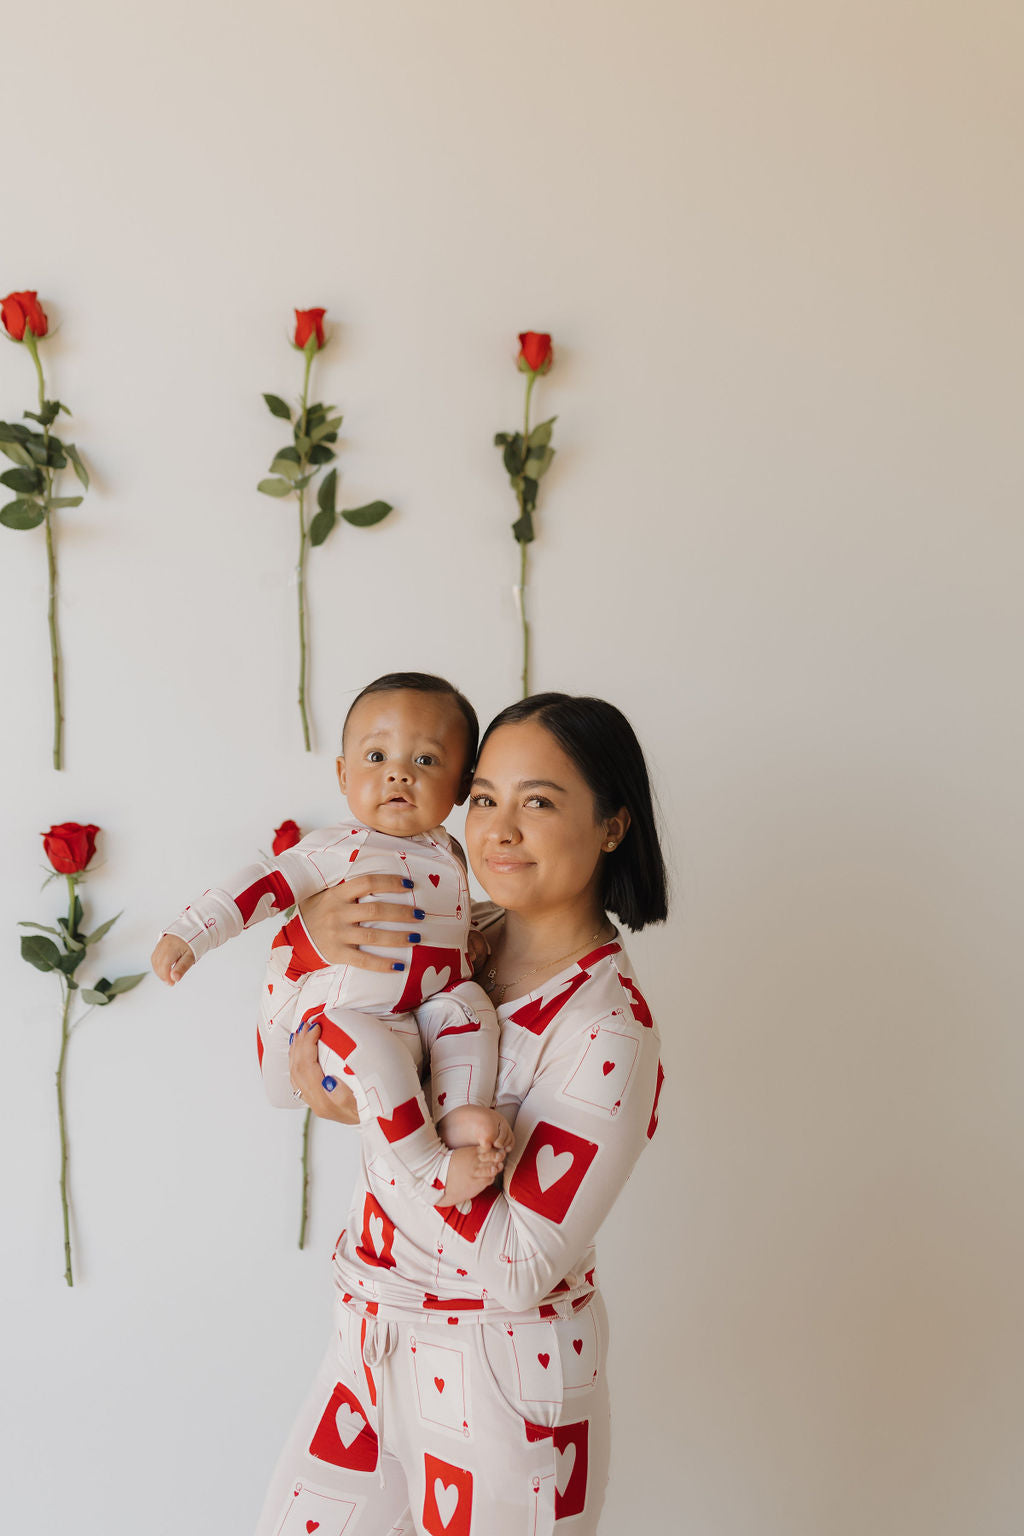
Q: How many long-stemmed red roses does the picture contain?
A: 5